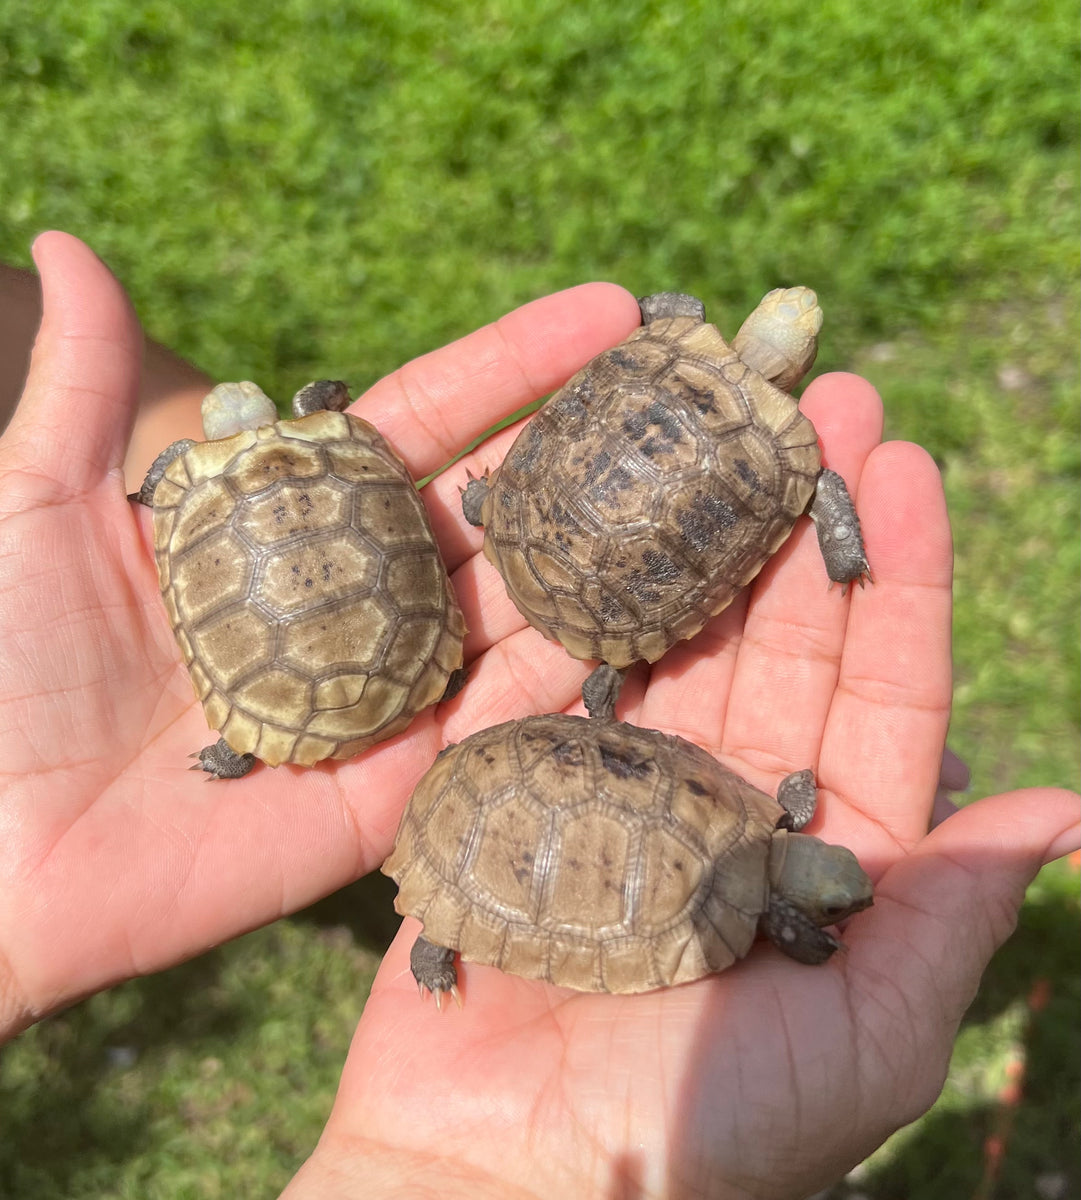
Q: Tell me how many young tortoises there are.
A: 3